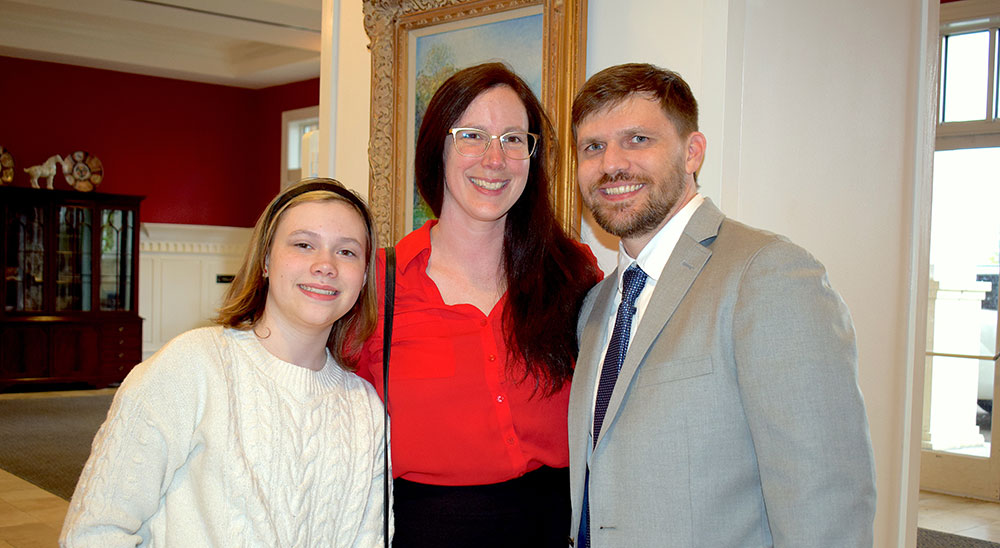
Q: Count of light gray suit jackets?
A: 1